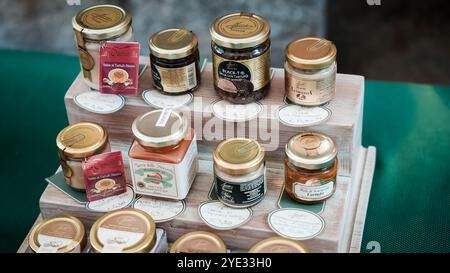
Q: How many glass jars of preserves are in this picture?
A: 12